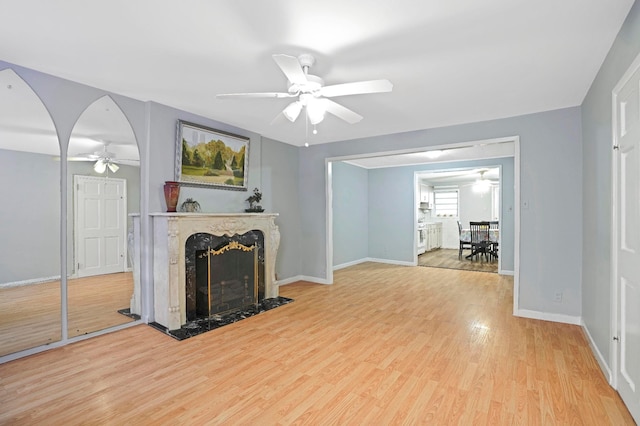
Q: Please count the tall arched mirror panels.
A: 2